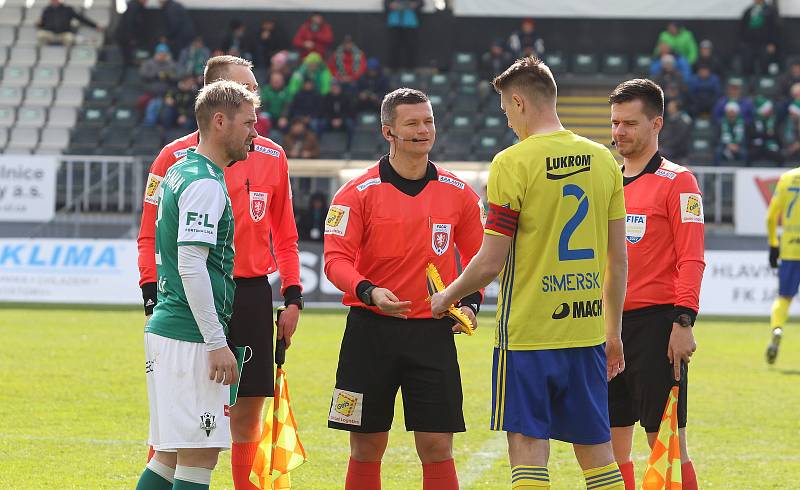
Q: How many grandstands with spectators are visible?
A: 1